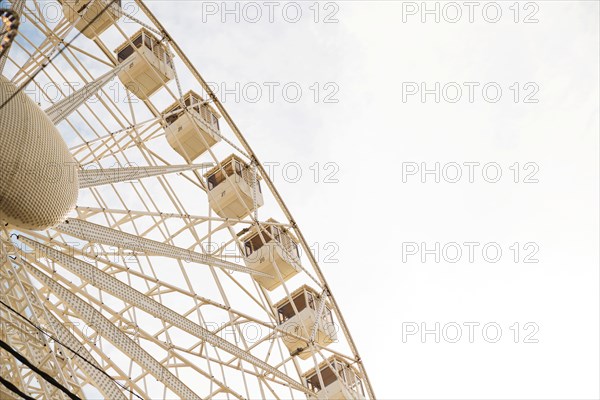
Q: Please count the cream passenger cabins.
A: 7